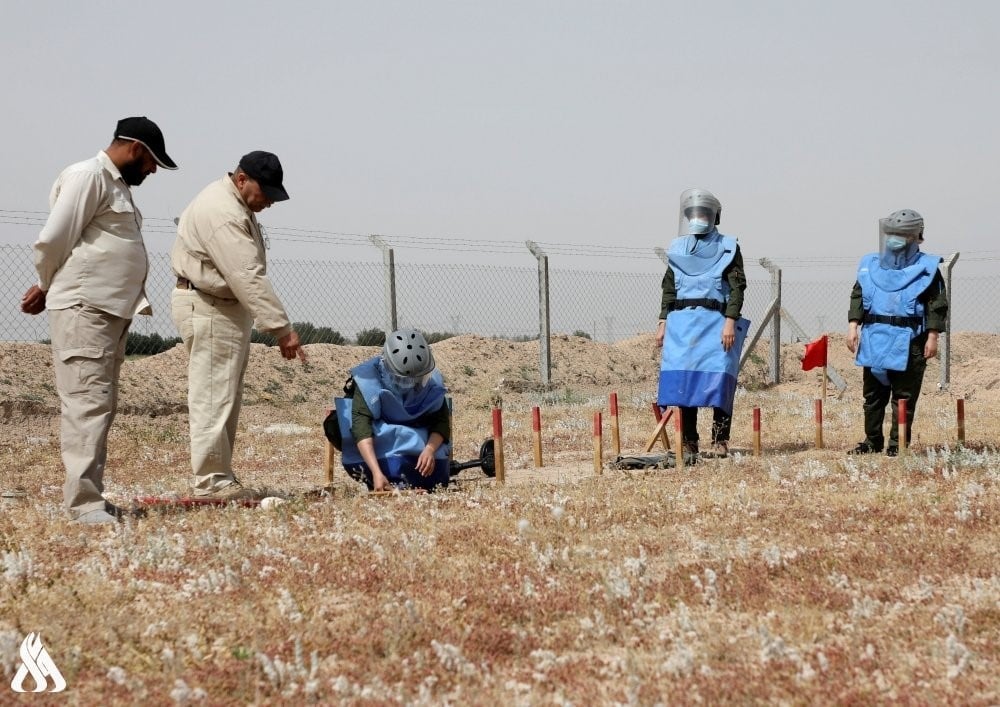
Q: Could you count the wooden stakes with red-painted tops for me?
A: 12